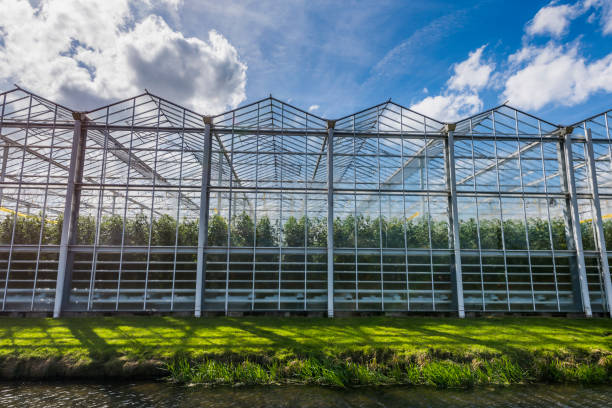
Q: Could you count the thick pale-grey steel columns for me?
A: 6